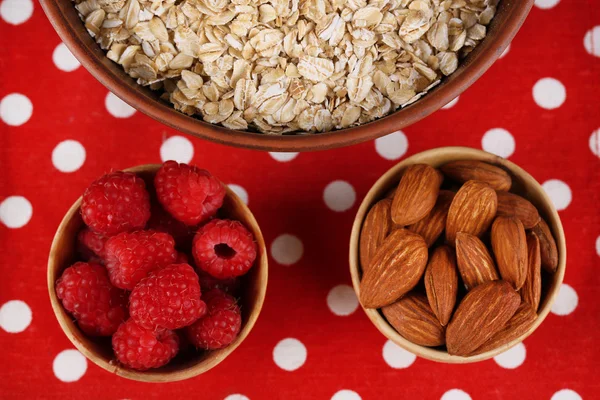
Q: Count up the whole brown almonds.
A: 15